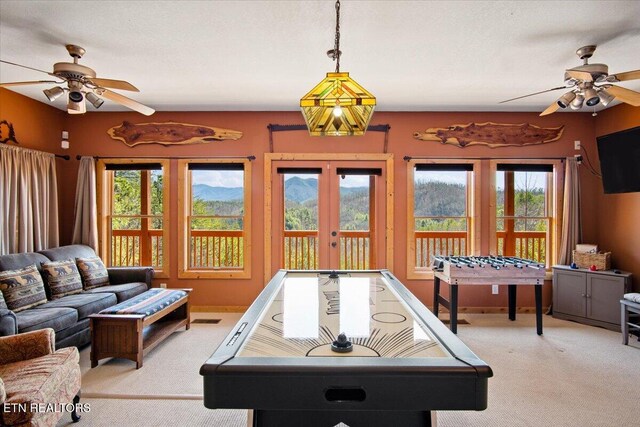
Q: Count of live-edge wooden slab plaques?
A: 2